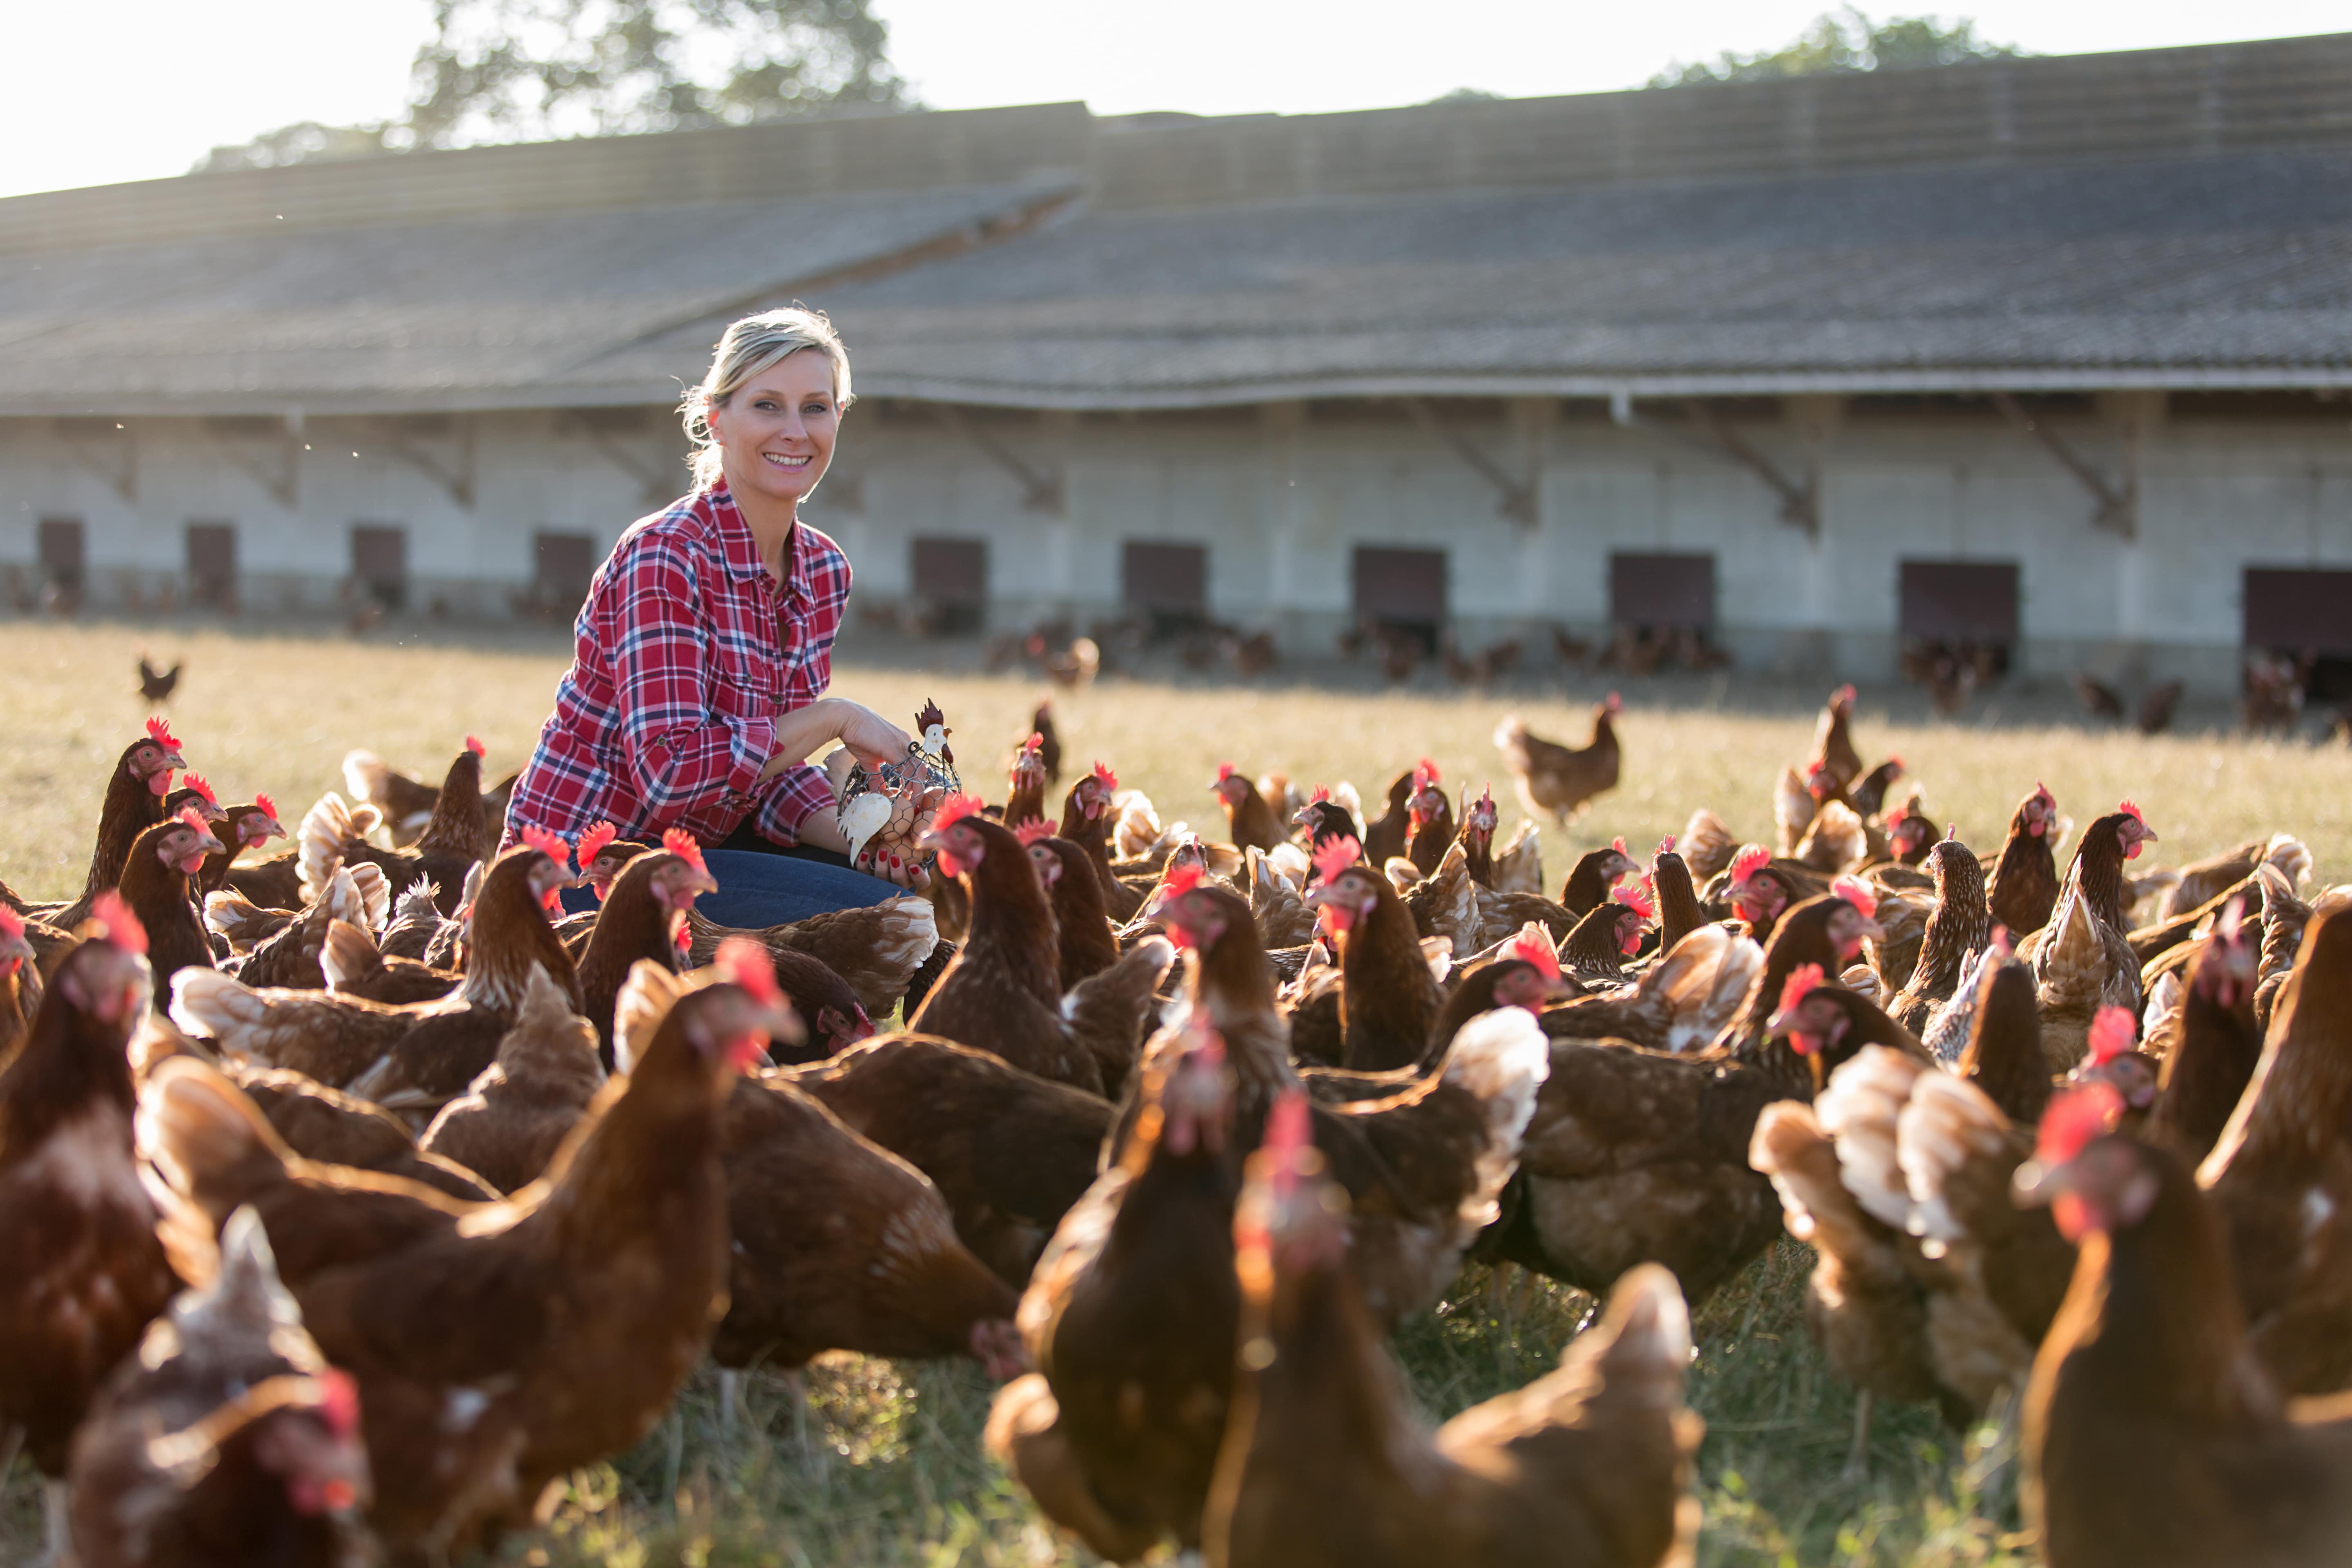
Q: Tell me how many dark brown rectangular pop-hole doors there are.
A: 10